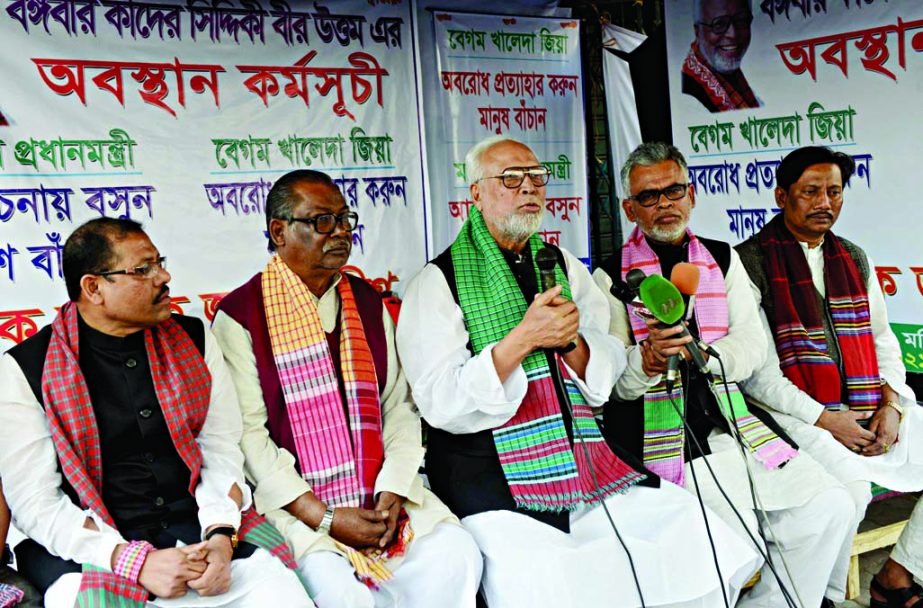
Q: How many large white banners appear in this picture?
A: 3